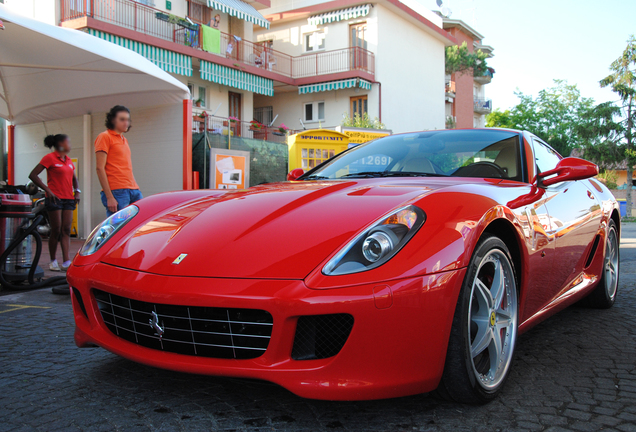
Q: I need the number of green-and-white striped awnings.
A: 5